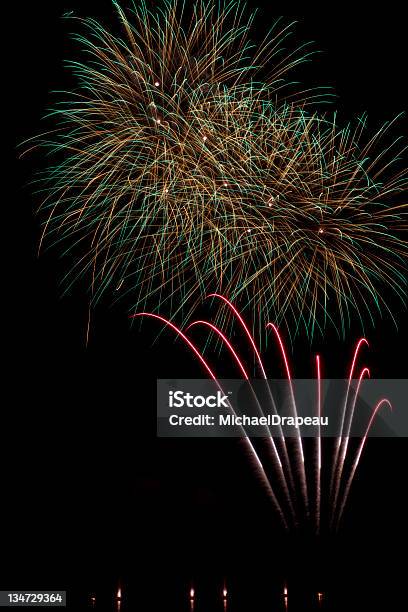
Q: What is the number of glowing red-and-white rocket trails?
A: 8